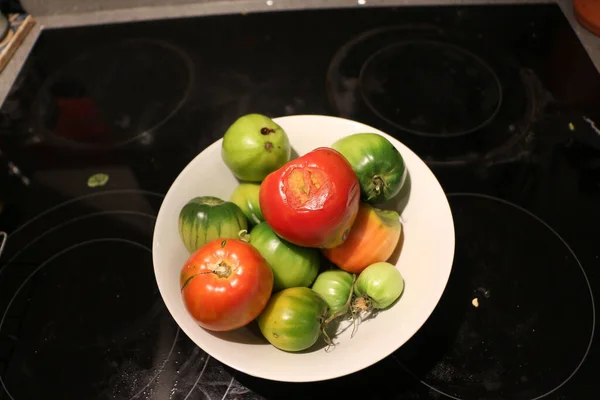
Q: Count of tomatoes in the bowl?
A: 11